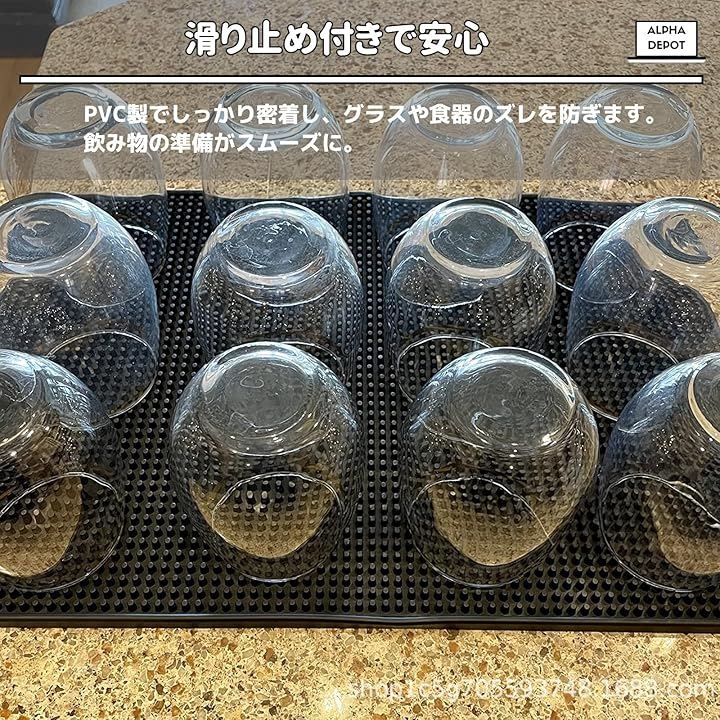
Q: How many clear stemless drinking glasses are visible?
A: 12